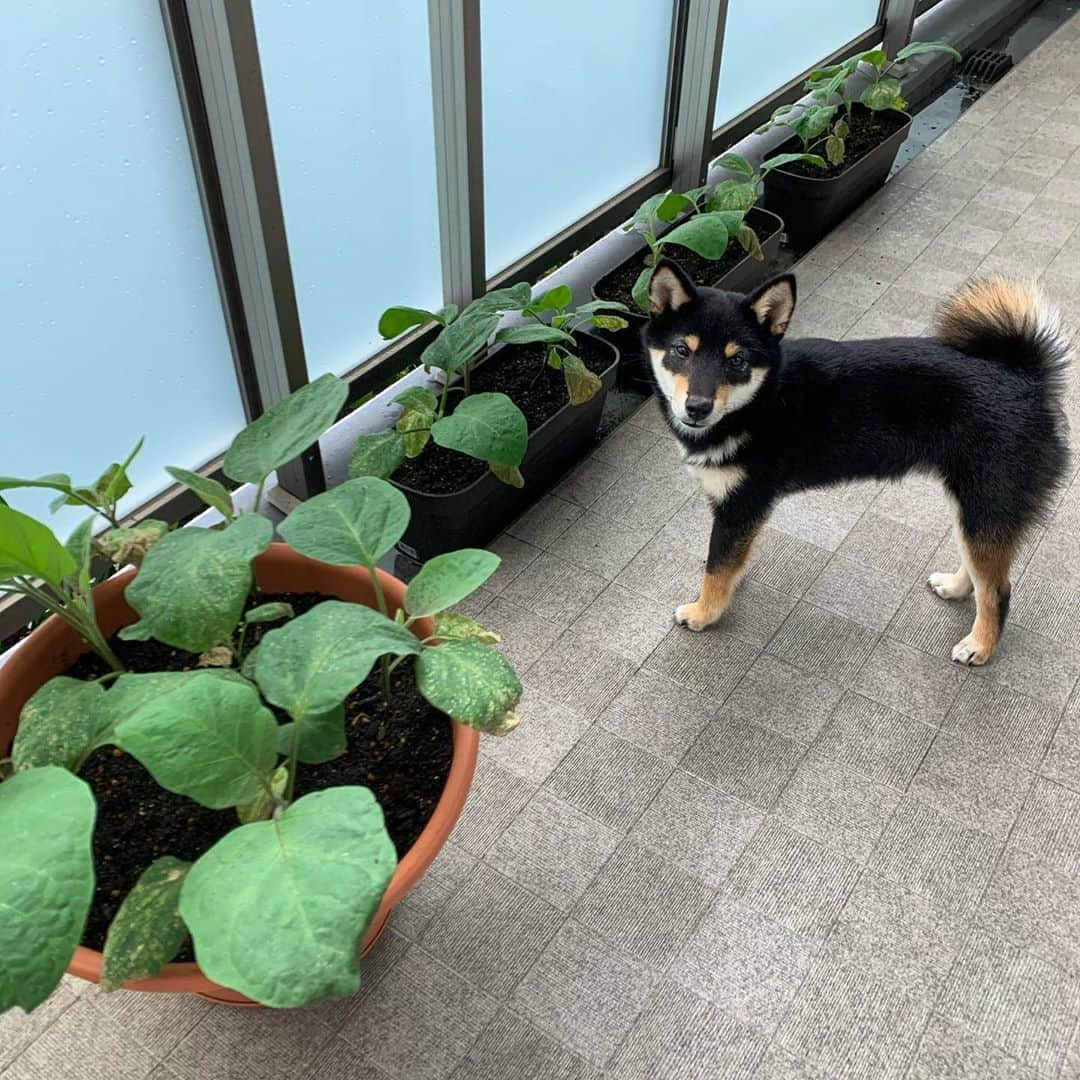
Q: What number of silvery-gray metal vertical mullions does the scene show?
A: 4